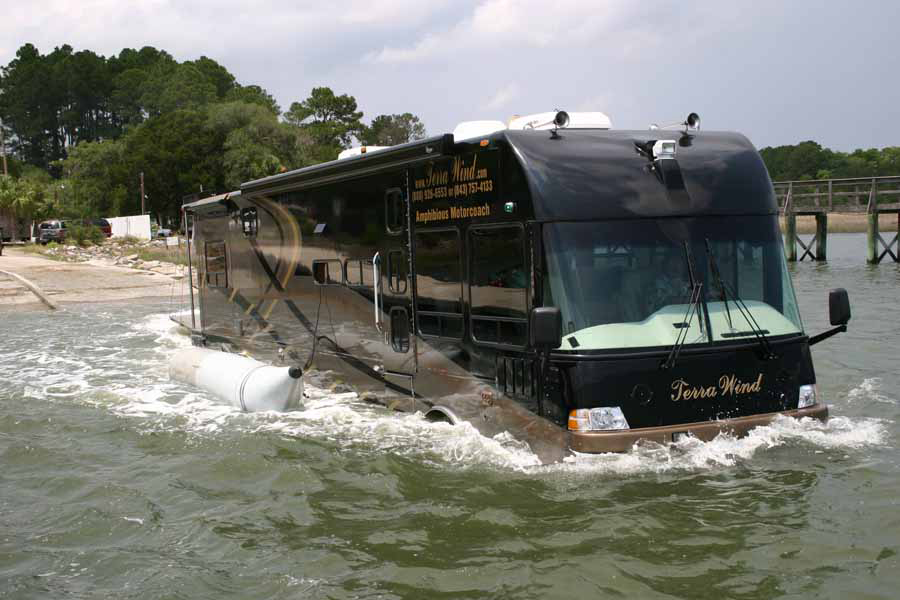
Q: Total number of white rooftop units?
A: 3